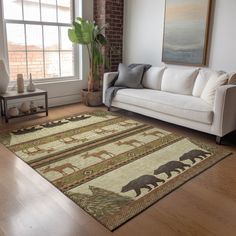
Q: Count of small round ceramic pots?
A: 2